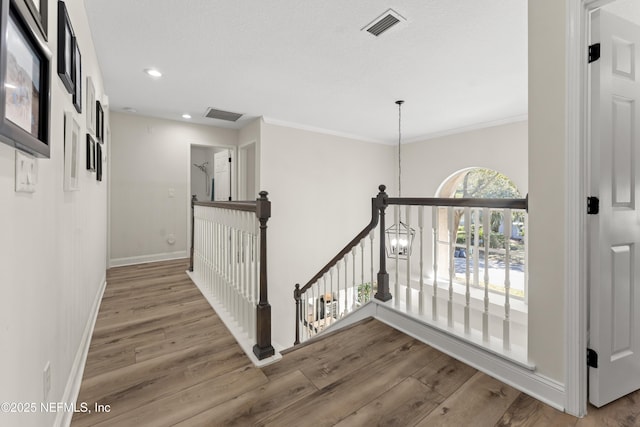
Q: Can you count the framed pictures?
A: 9